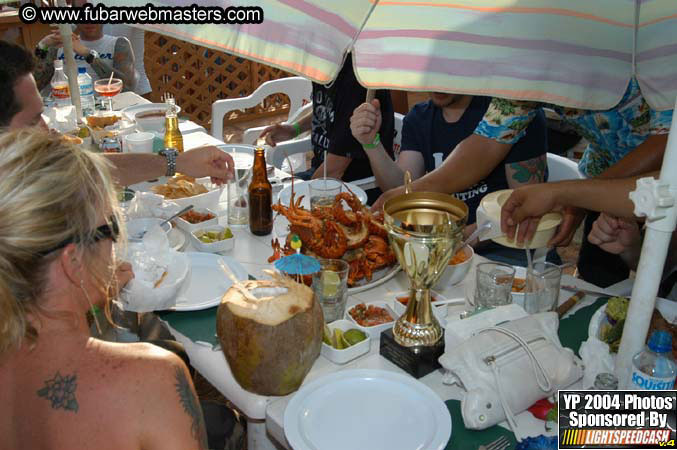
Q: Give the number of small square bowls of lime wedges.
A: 2